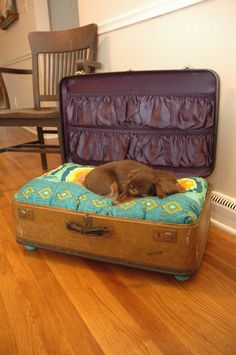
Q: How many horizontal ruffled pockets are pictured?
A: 2